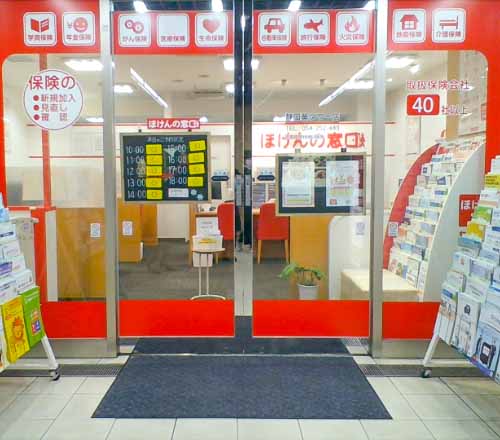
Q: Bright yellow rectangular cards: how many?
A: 9